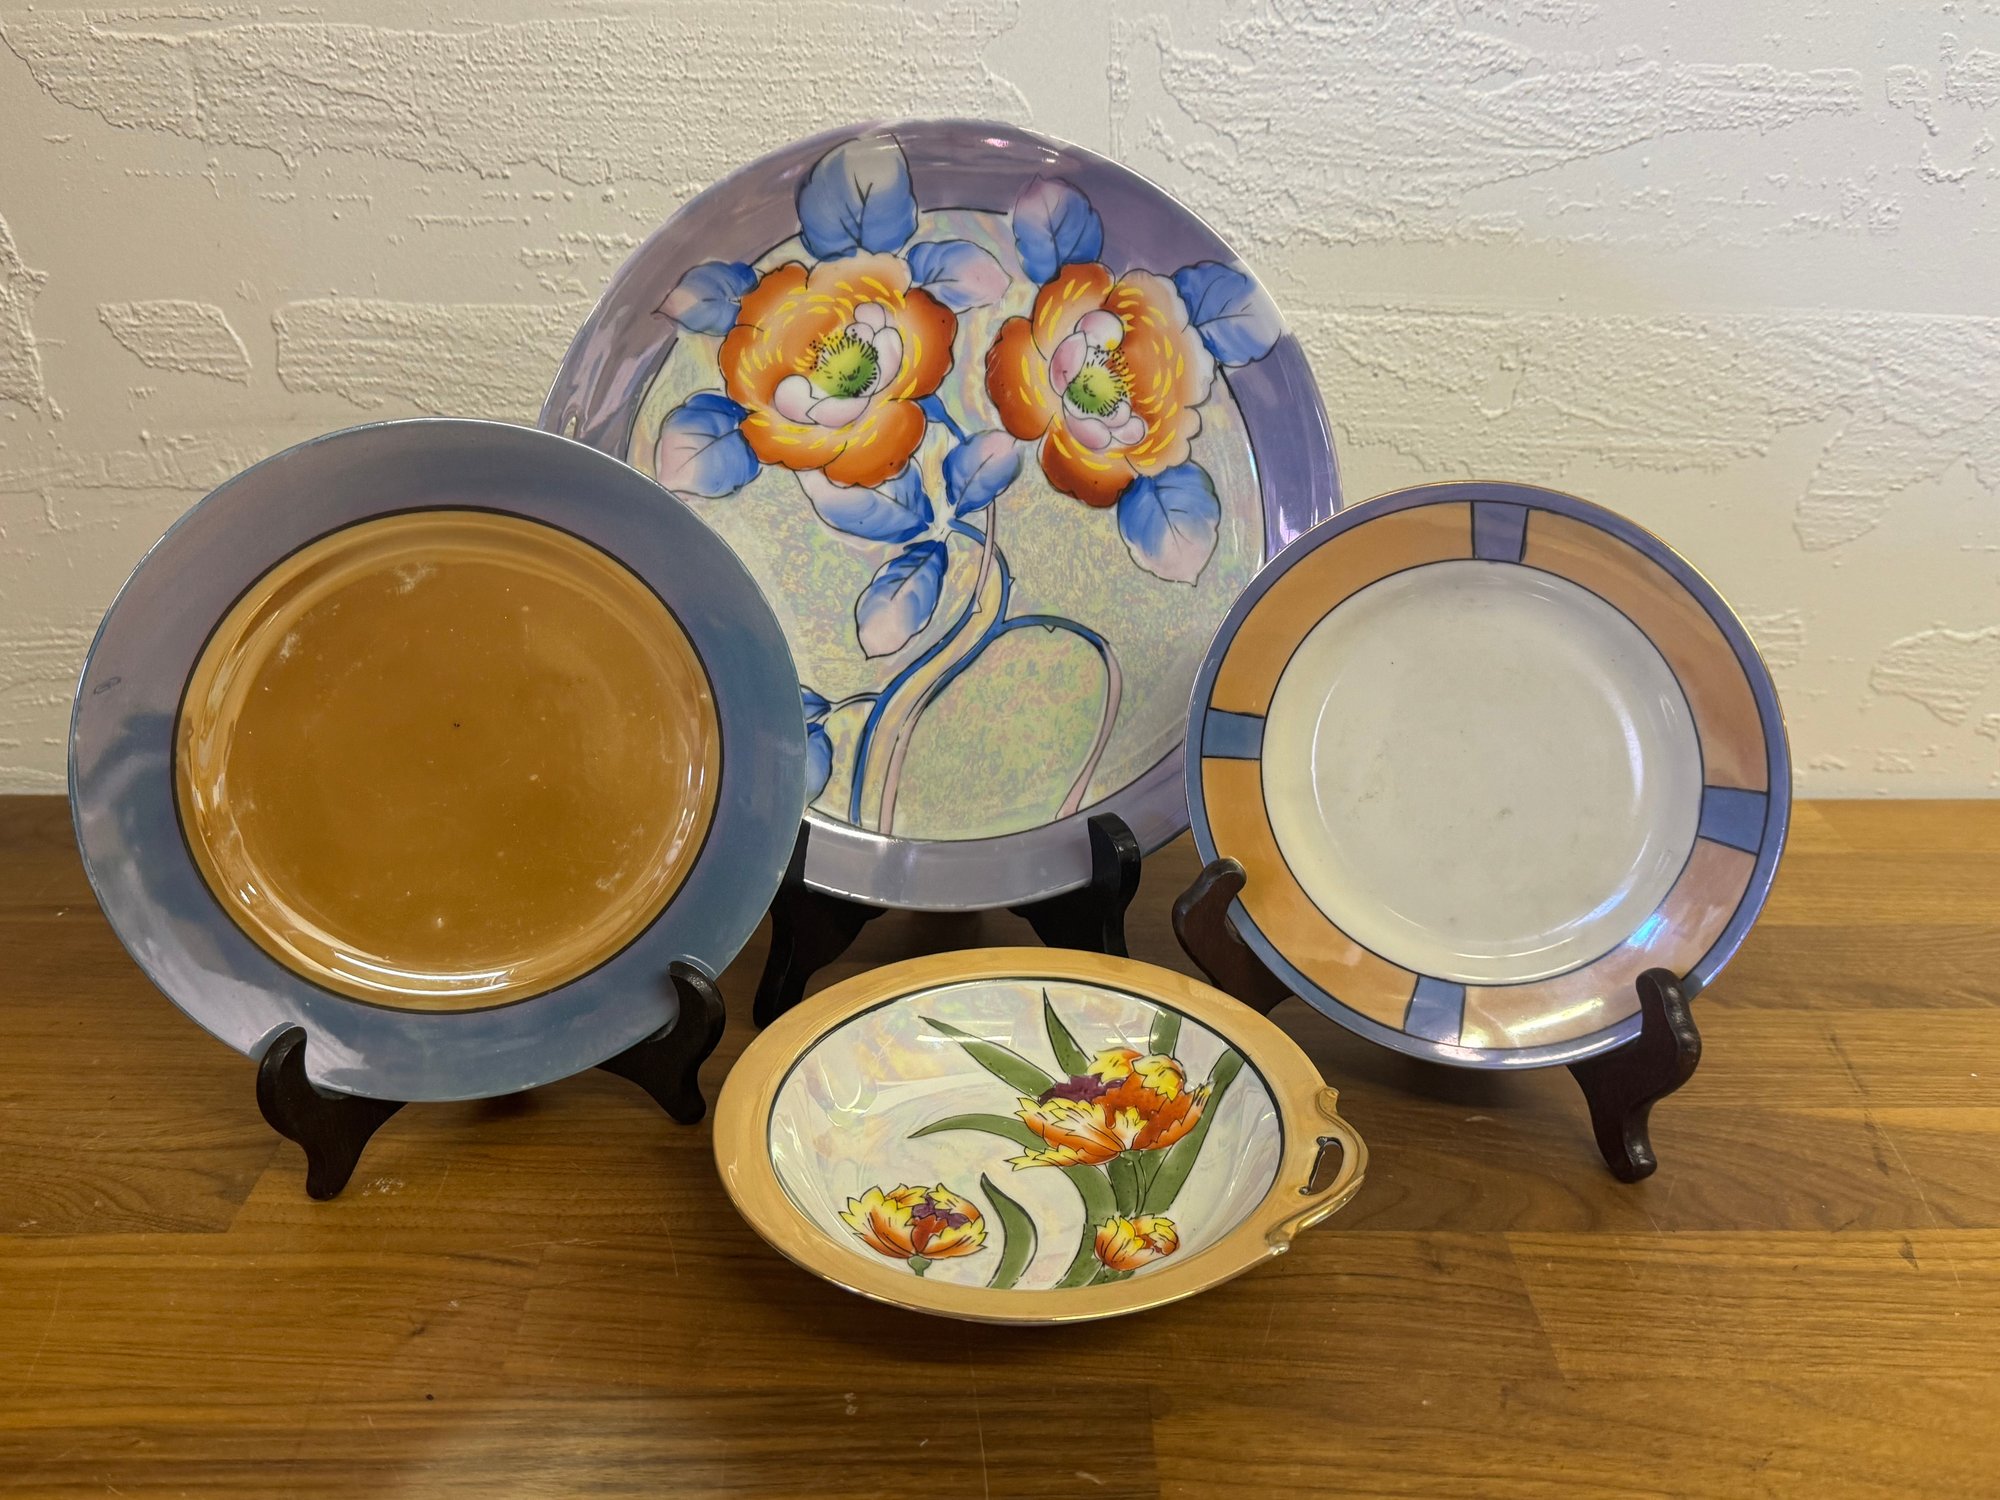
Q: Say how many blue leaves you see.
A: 12